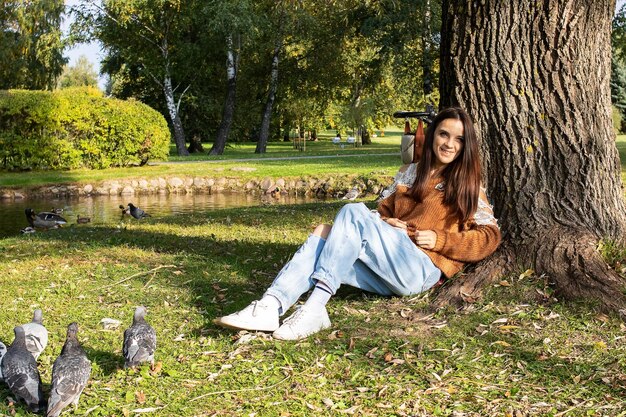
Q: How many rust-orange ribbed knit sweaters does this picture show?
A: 1